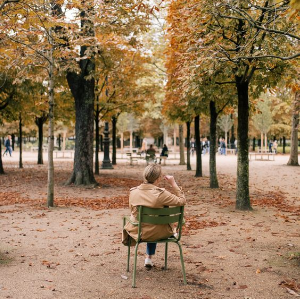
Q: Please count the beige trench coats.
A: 1